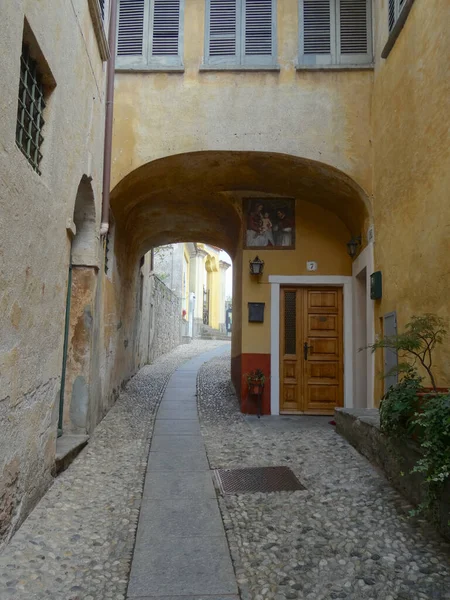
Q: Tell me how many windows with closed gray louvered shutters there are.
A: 3